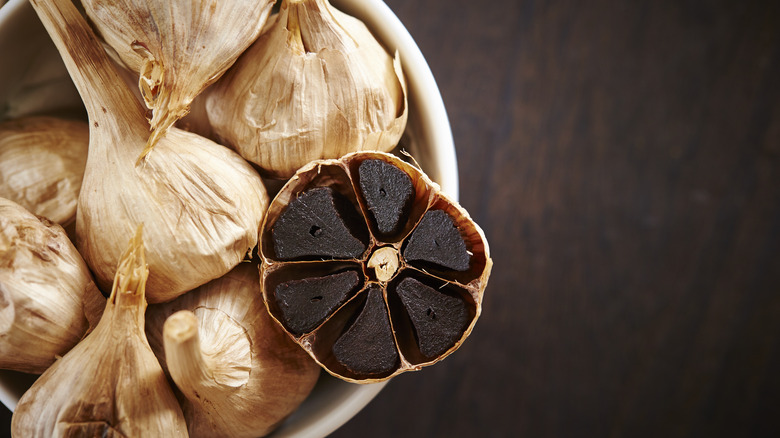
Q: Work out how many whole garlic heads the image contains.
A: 7